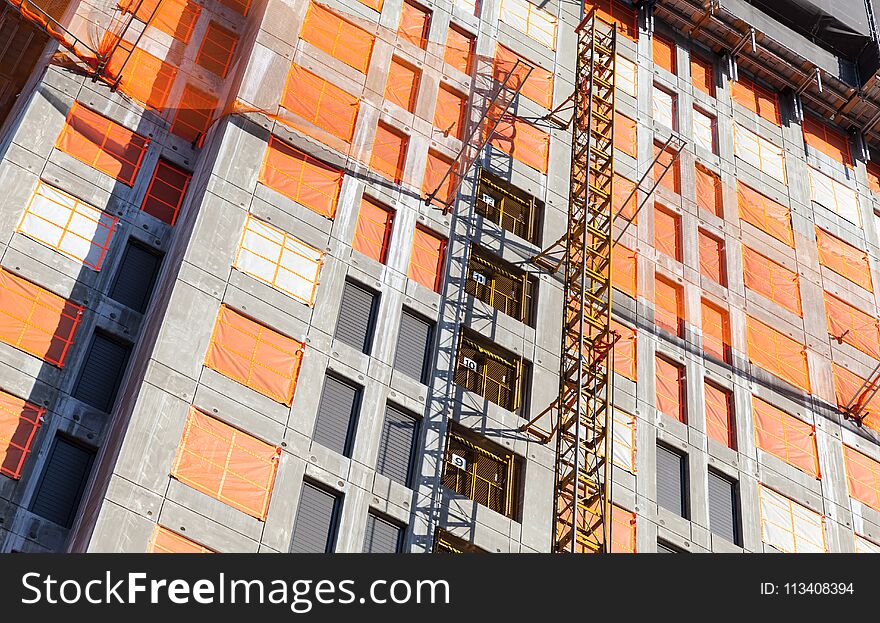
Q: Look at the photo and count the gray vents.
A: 12